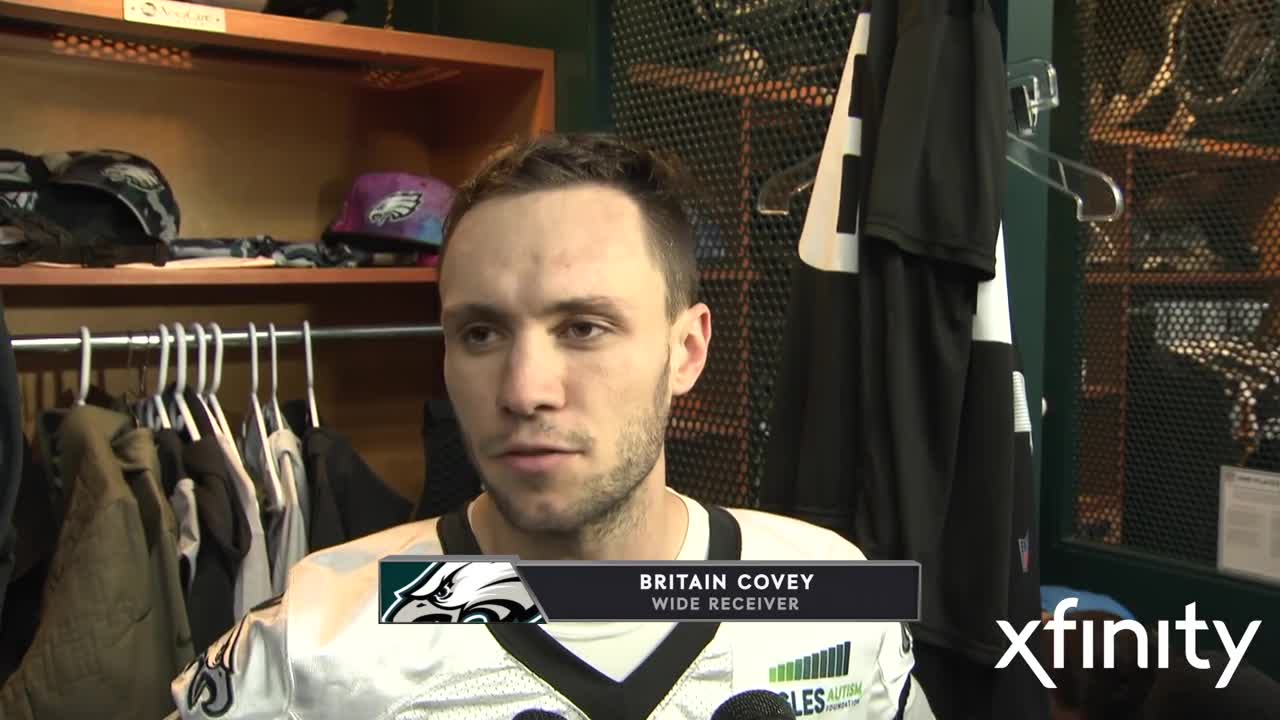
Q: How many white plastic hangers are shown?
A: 8